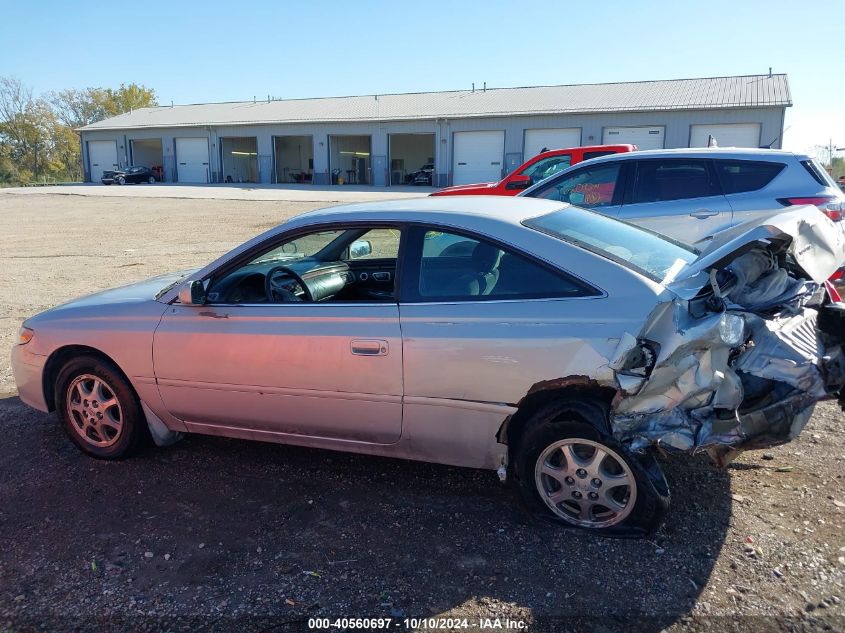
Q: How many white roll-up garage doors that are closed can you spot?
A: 6